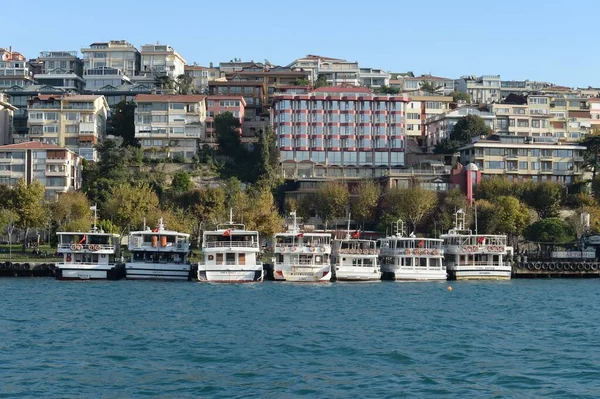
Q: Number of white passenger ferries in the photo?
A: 7